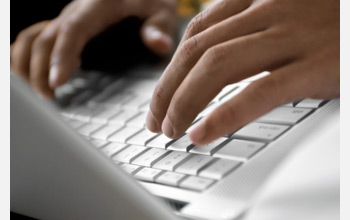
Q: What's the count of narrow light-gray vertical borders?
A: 2